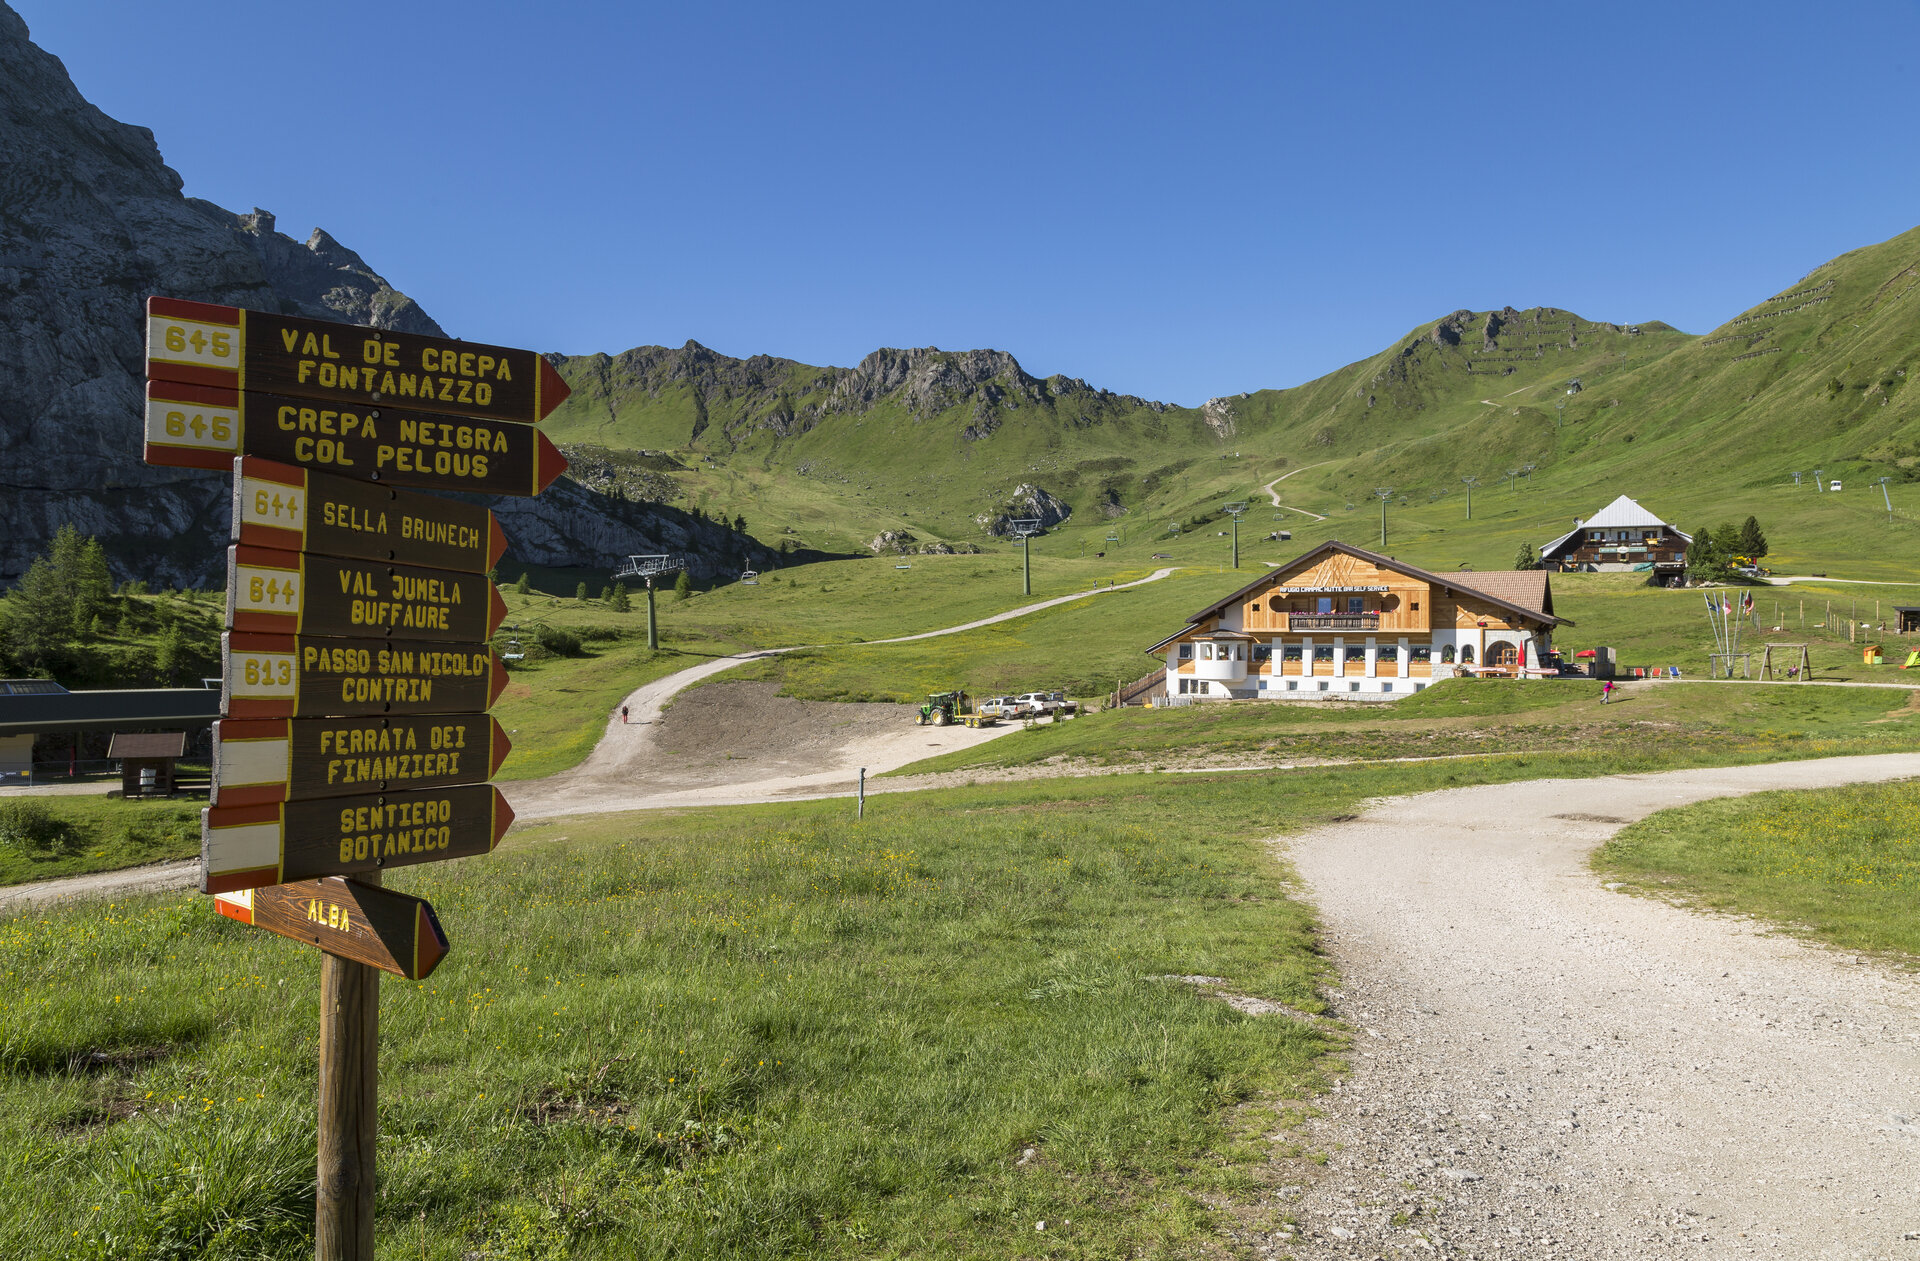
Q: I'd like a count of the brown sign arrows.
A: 8